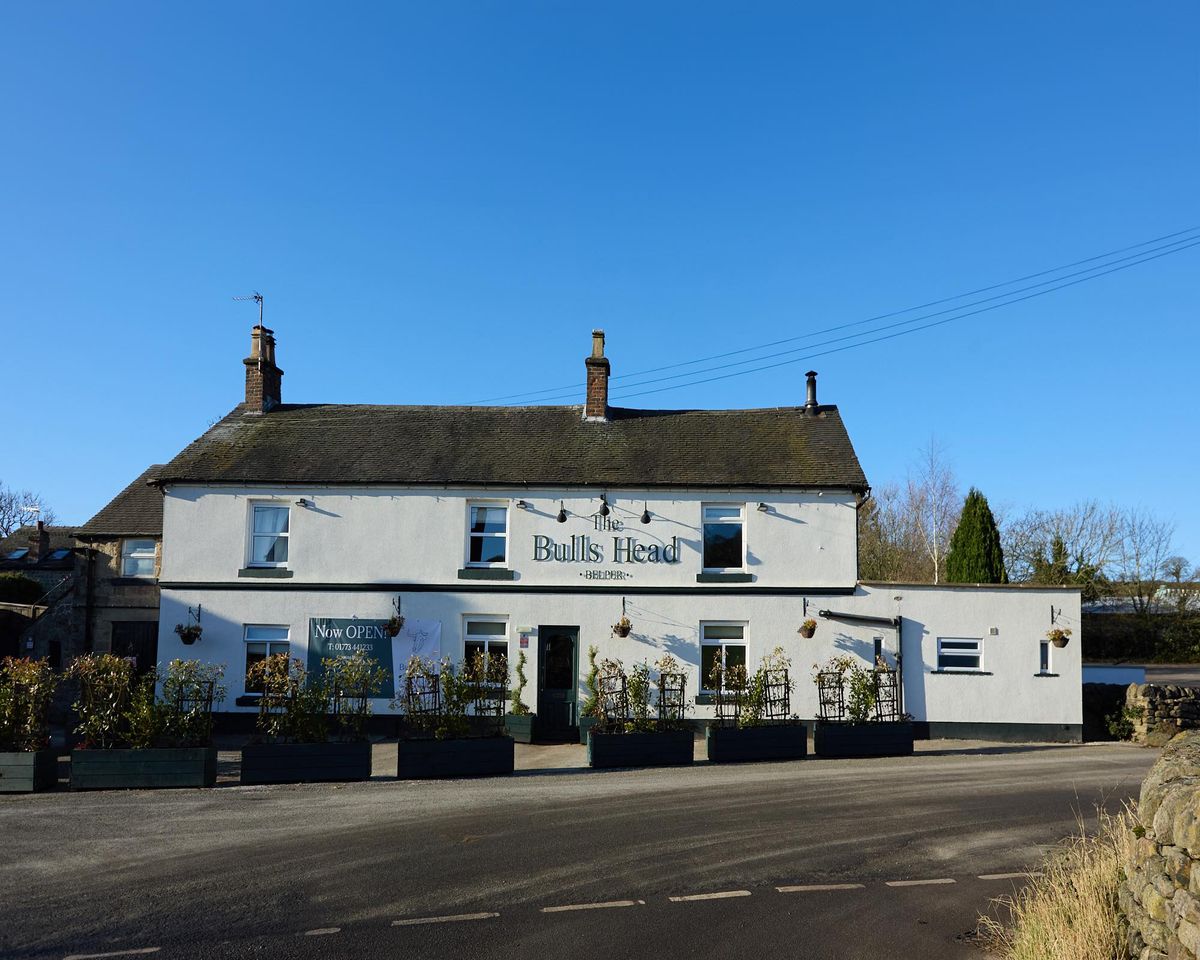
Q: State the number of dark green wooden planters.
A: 9